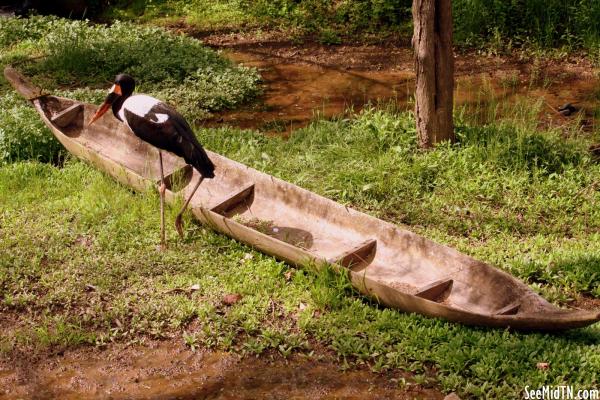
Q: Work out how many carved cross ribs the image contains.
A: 6